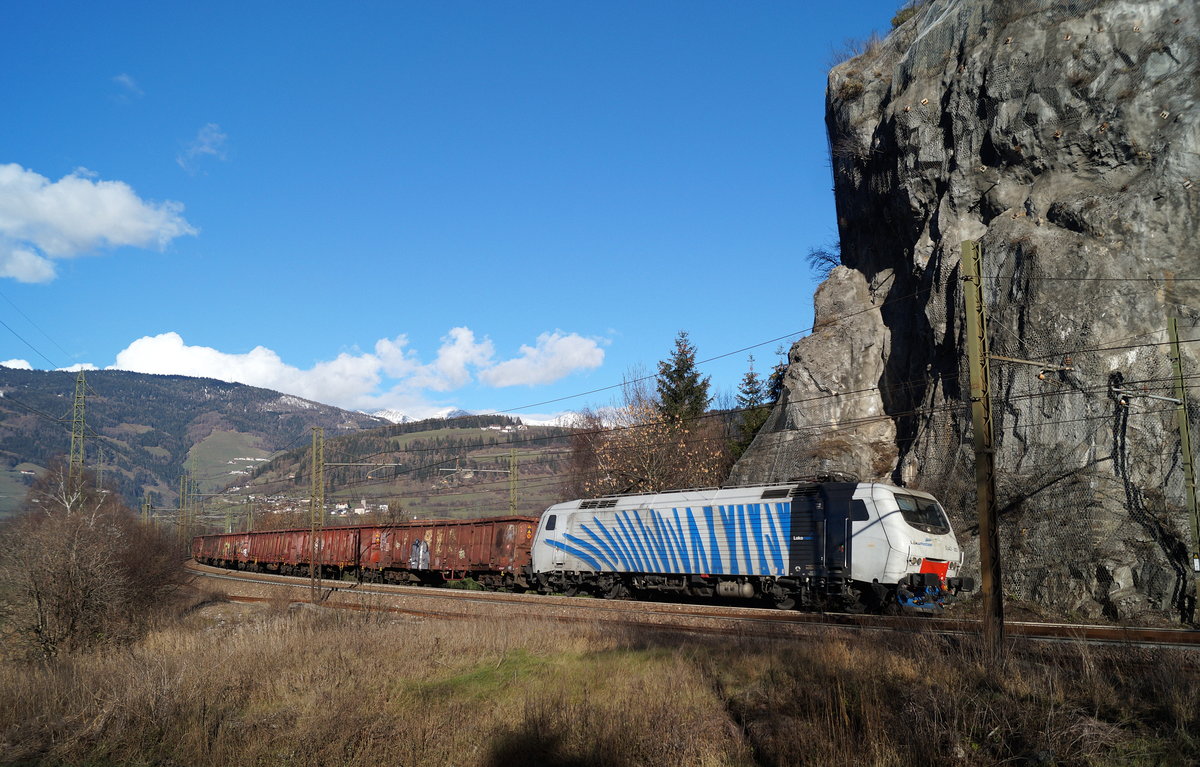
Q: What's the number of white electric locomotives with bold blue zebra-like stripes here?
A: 1